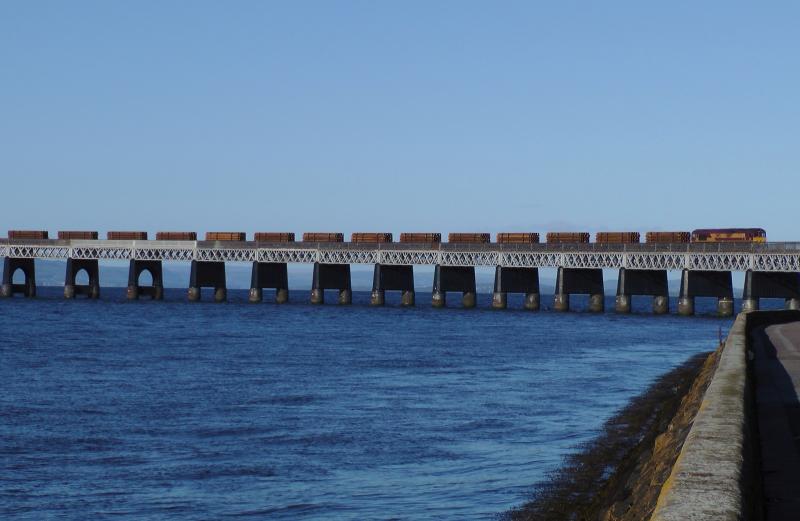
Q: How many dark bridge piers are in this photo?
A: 13